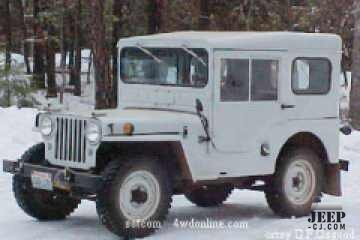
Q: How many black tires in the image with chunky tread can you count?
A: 4